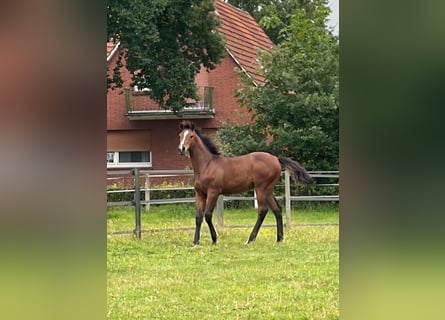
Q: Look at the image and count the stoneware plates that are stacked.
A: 0